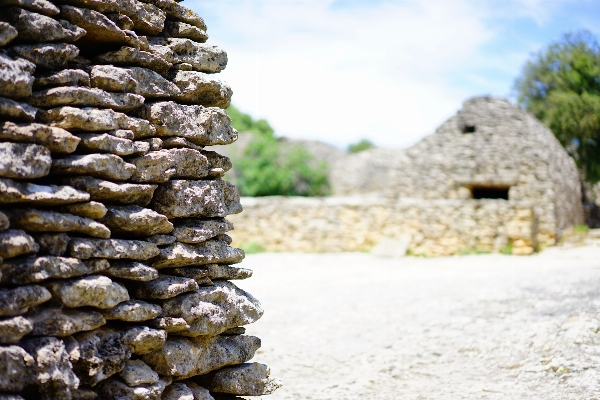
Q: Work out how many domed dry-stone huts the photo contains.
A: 1